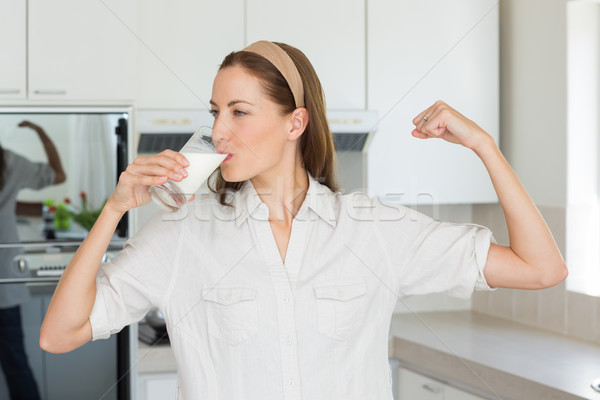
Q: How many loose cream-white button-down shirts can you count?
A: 1